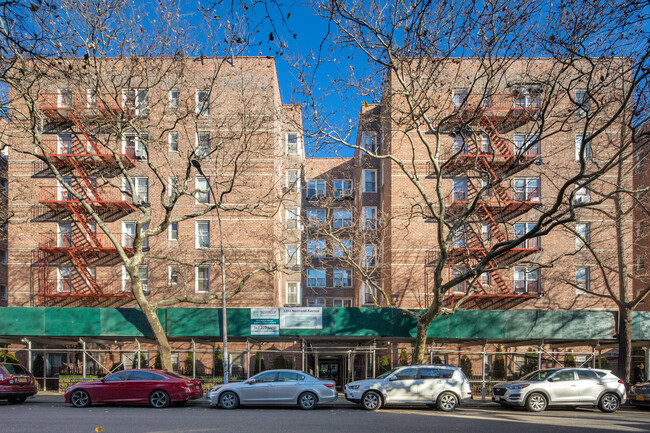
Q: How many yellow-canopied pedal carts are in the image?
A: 0